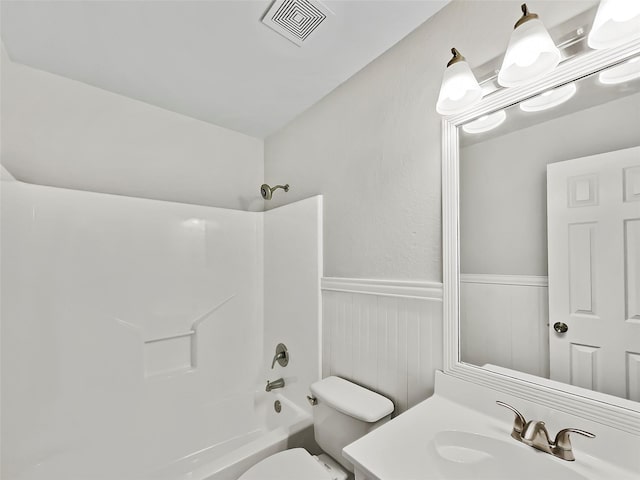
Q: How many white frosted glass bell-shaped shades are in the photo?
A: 3